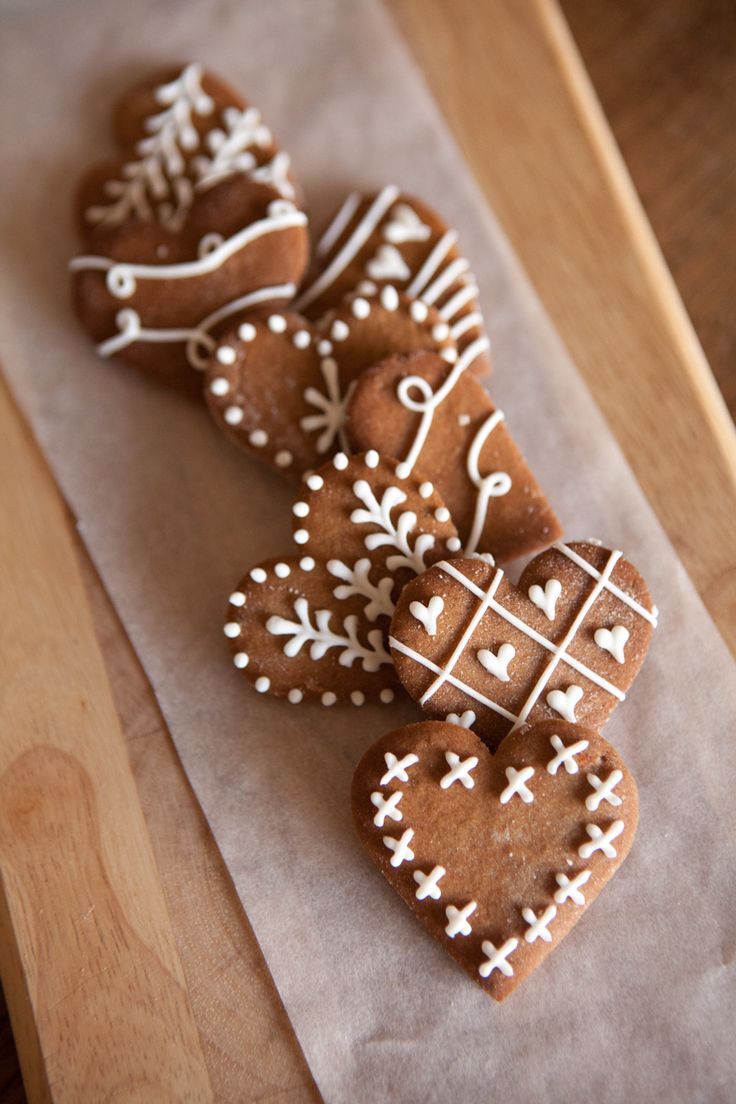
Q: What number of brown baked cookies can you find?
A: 8